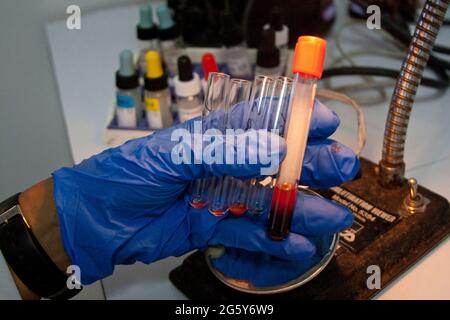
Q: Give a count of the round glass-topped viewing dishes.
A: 1